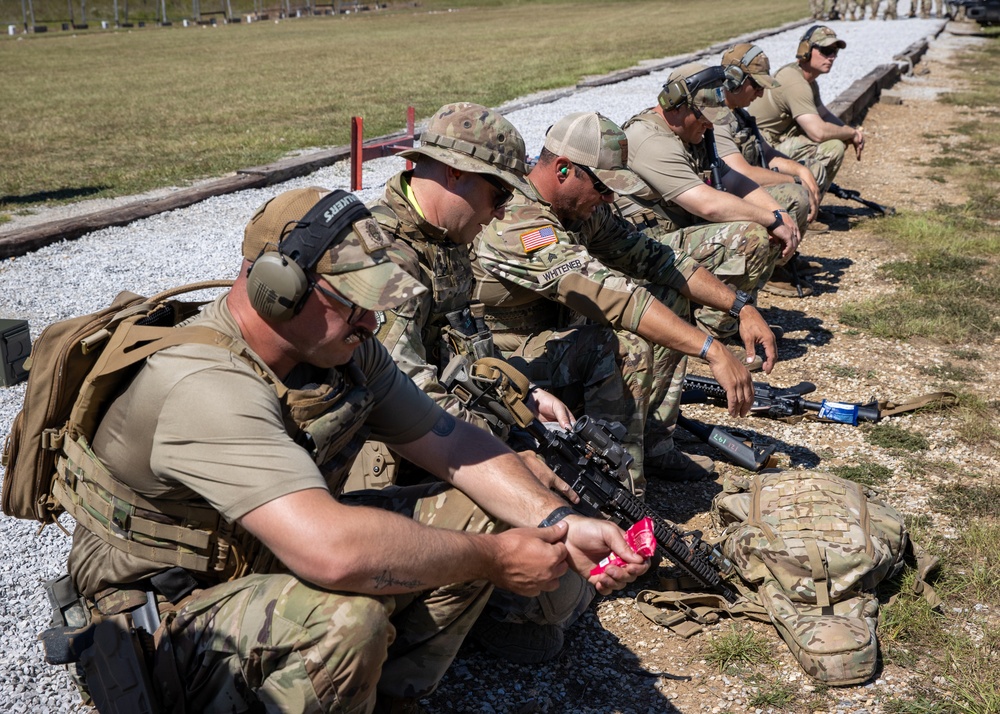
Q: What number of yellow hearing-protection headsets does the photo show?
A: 0